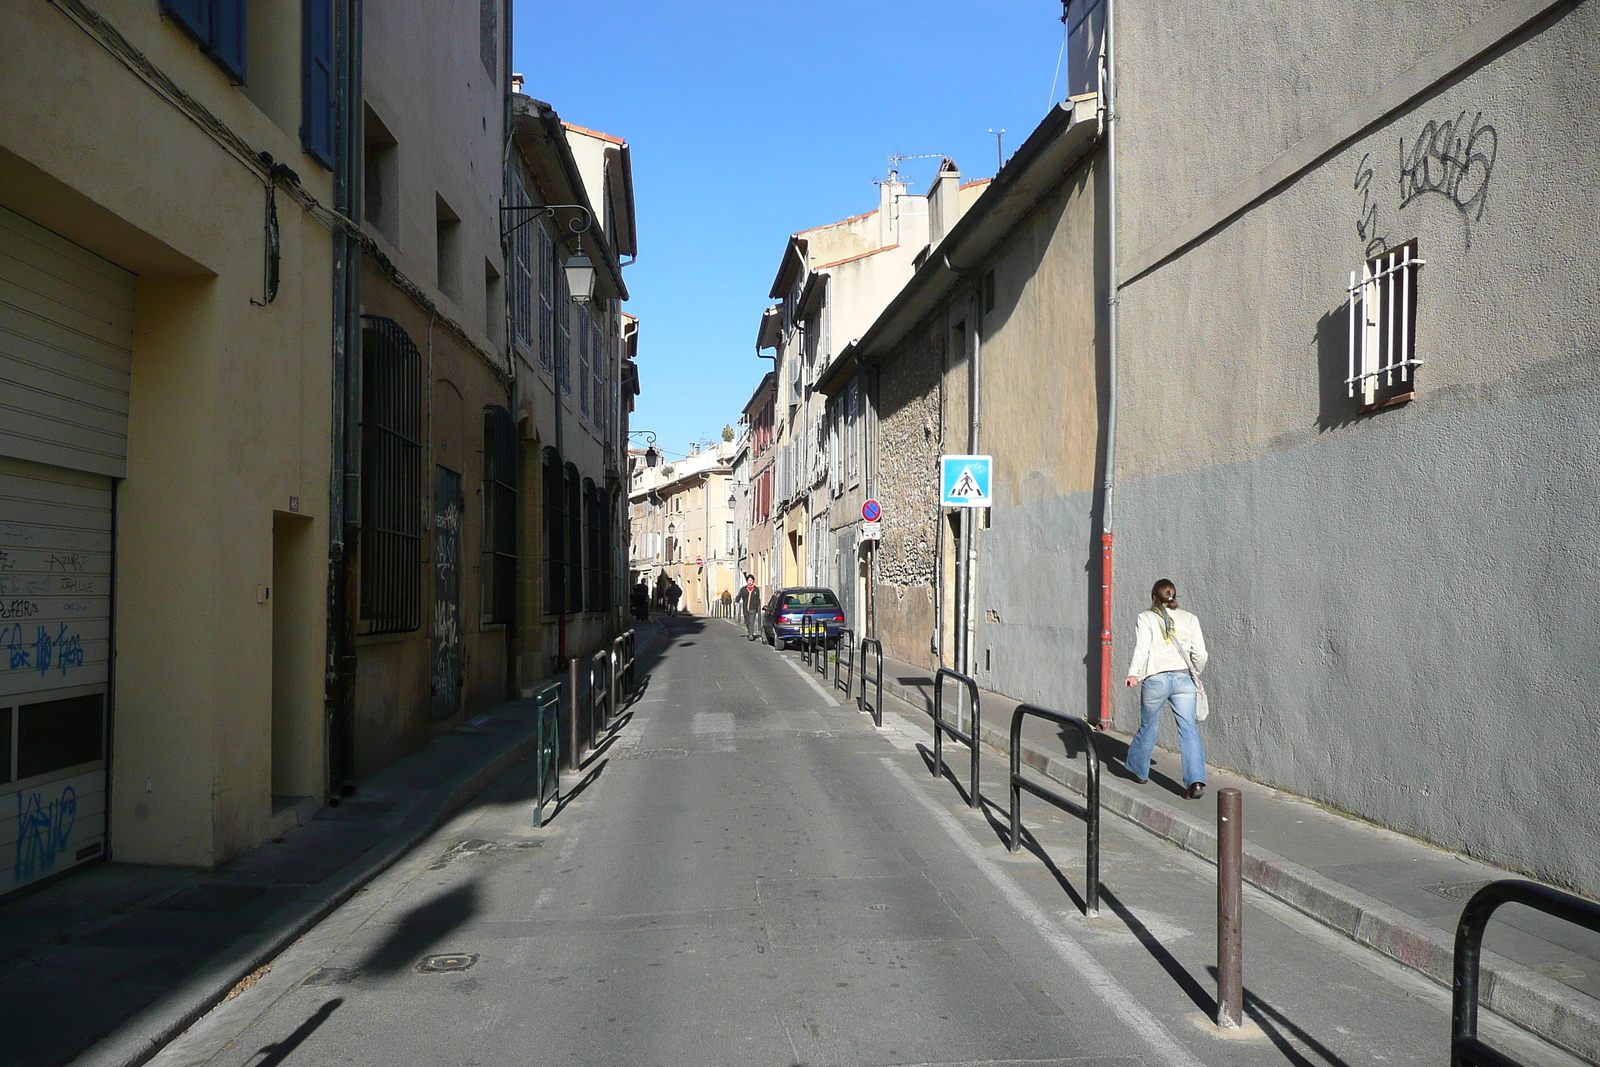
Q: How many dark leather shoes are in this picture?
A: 2